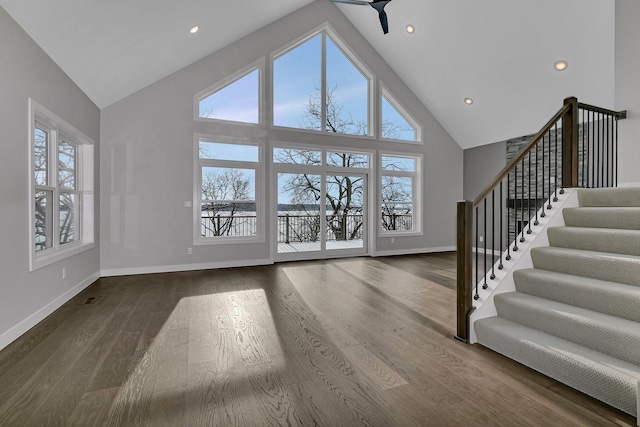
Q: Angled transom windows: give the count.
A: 4